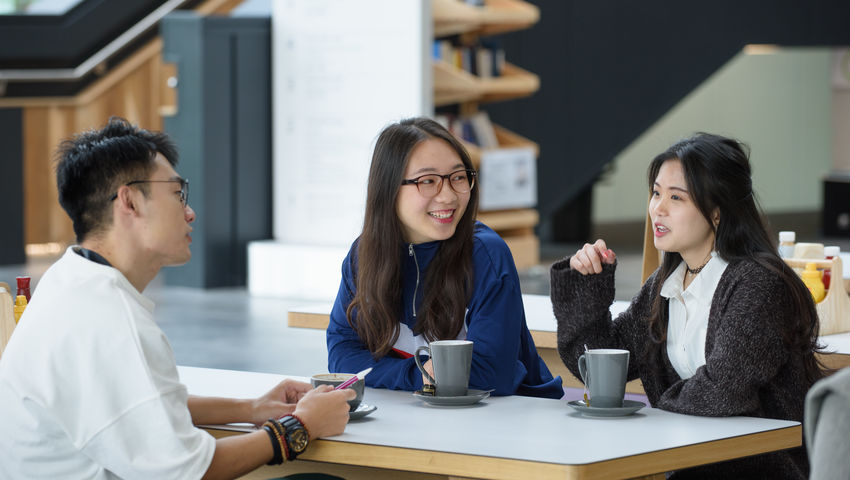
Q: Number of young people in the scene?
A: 3